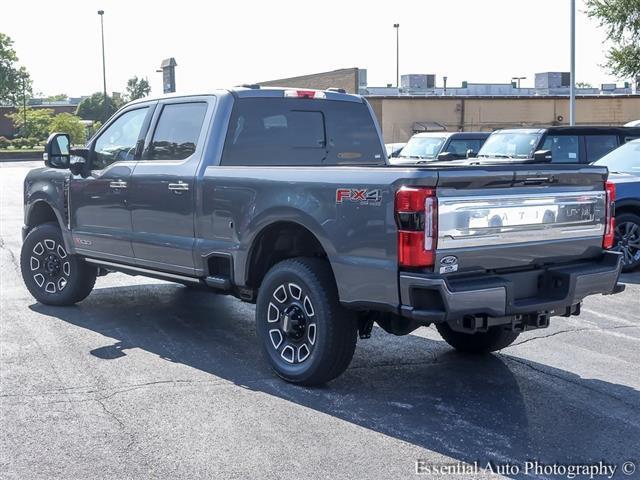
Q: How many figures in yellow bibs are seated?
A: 0